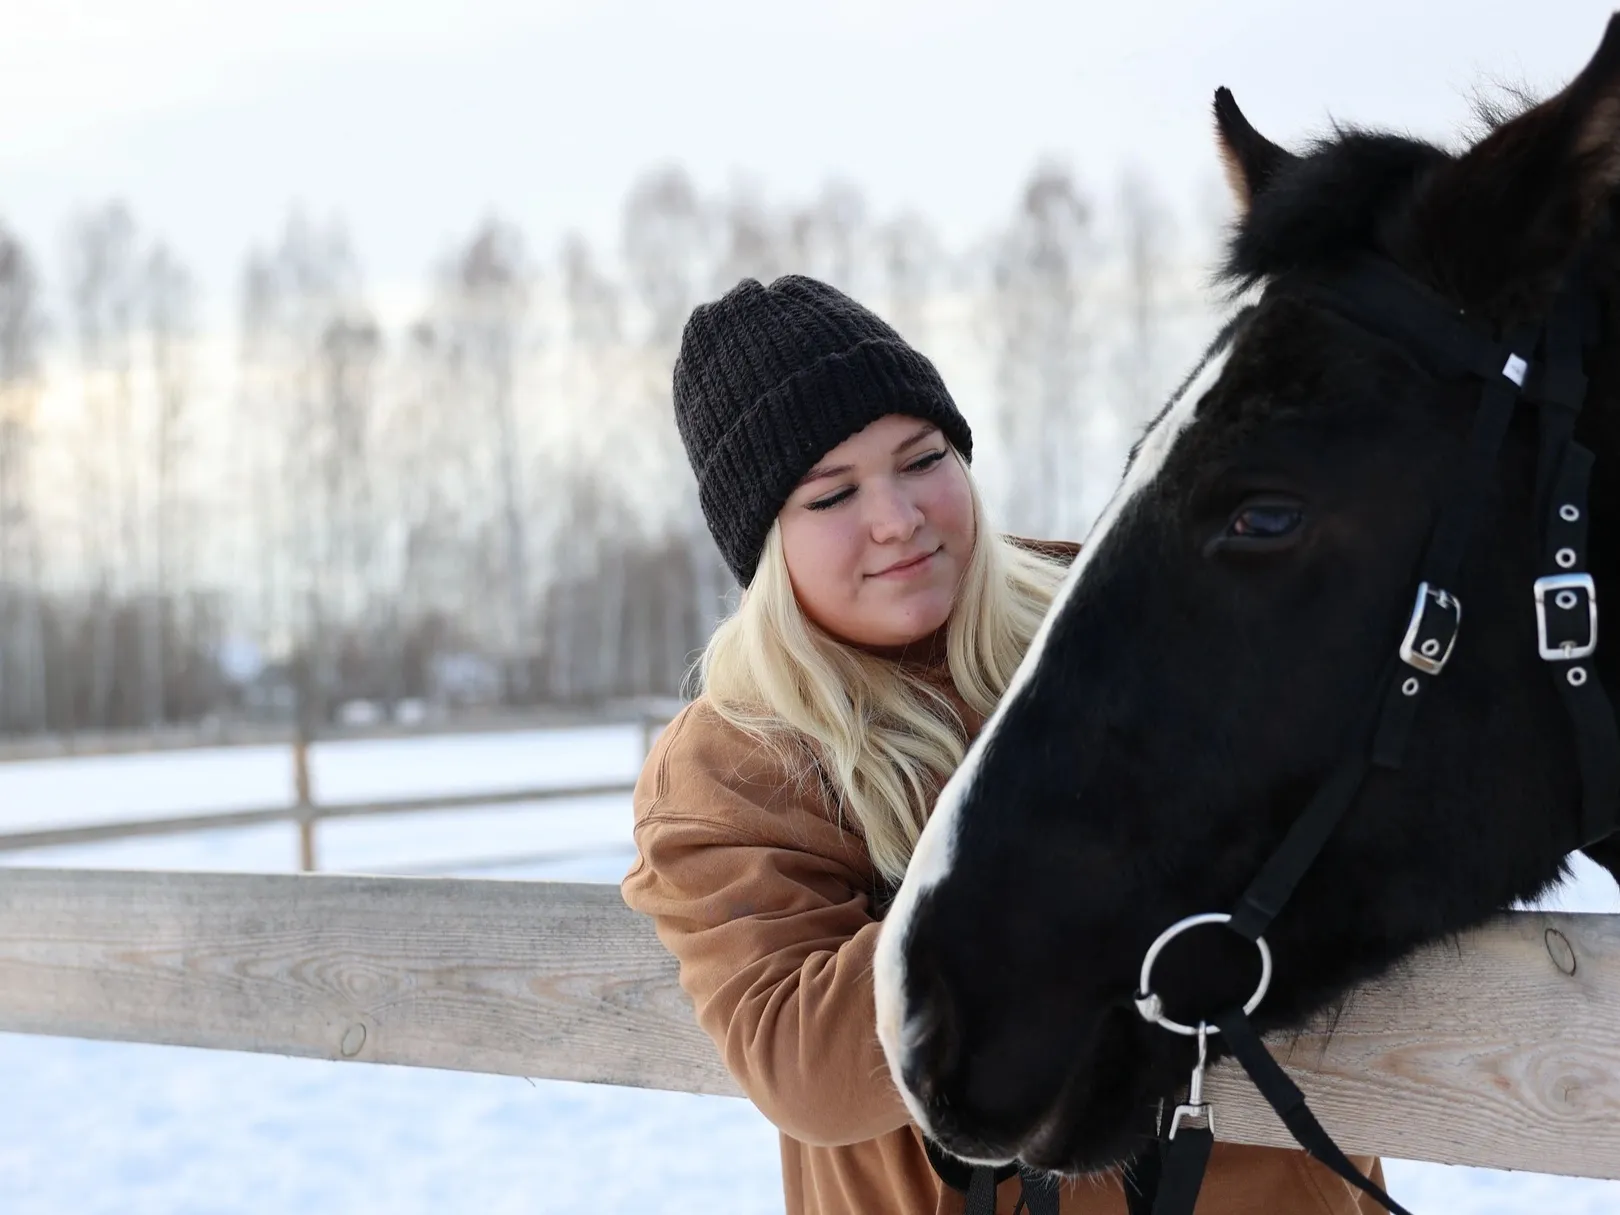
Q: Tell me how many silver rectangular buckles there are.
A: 2